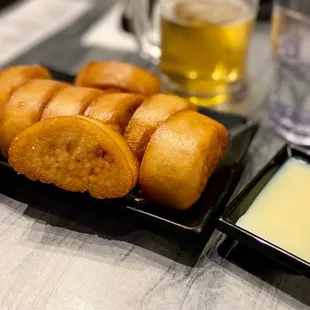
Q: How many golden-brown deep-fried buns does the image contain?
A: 8